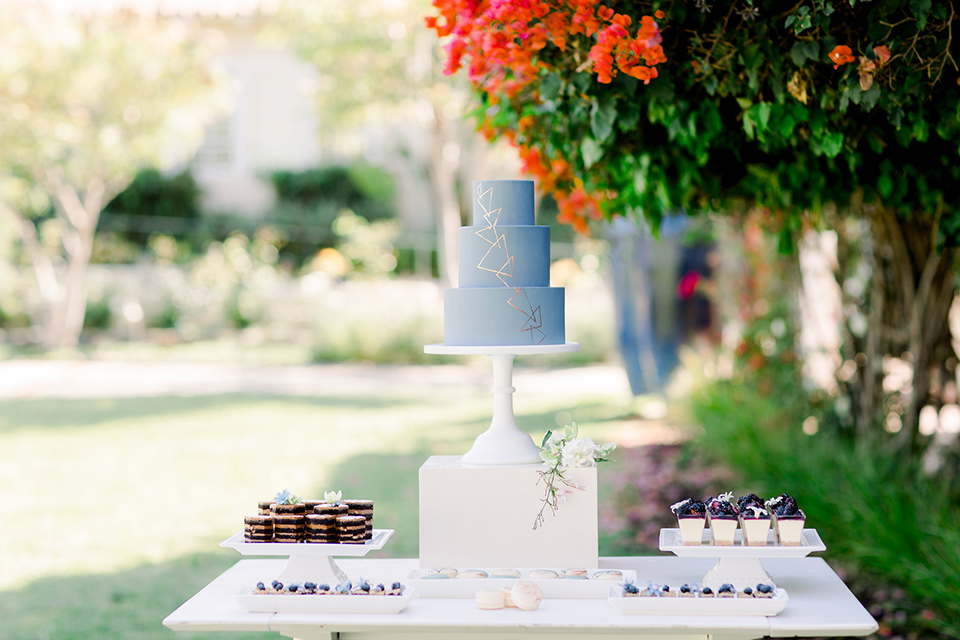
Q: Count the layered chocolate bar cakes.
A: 9